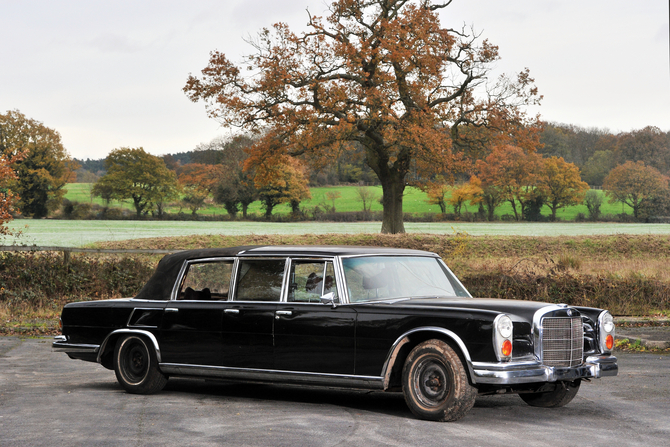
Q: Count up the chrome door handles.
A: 3